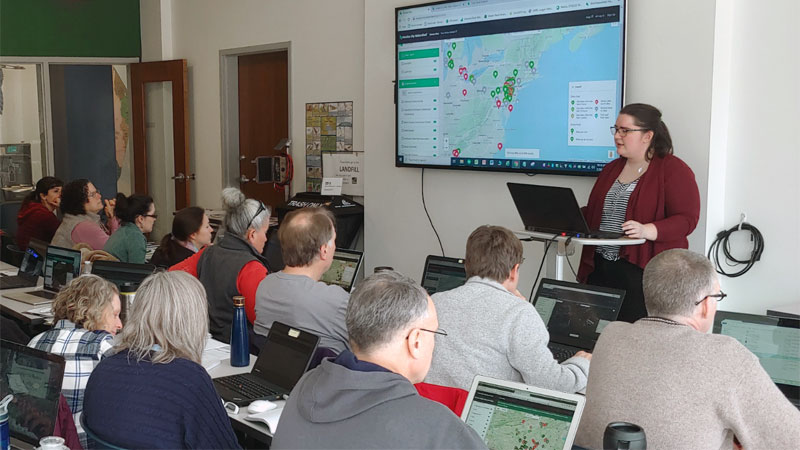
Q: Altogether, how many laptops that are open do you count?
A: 11